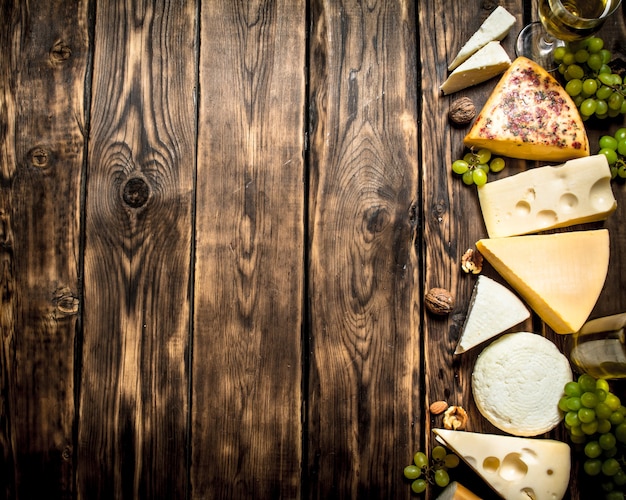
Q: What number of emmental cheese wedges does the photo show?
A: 2